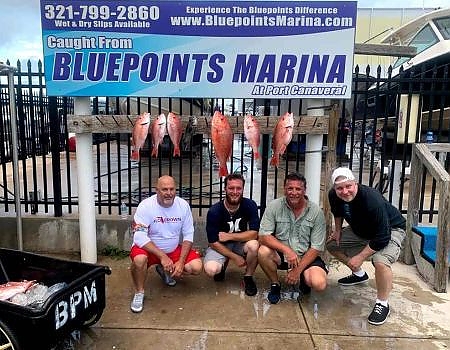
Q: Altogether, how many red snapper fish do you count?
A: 6